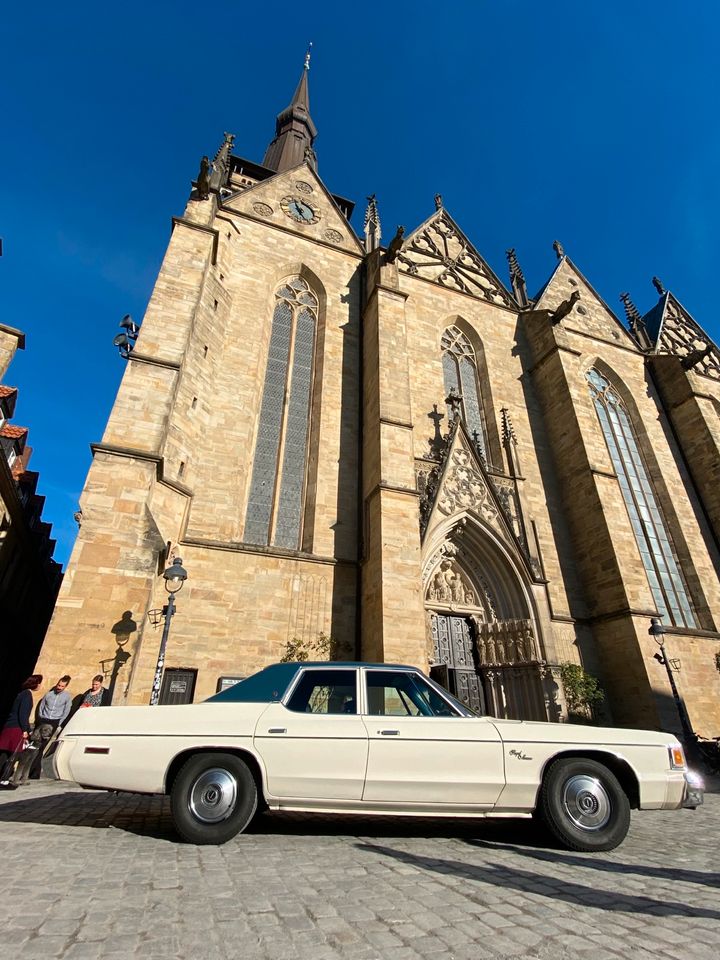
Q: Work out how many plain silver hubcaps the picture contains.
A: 2